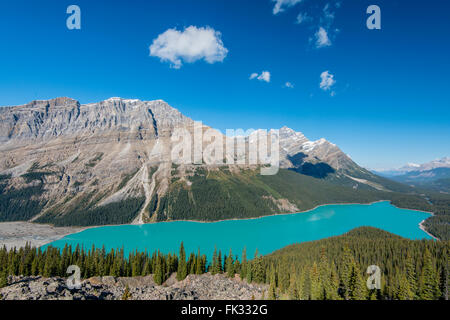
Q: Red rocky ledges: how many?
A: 0